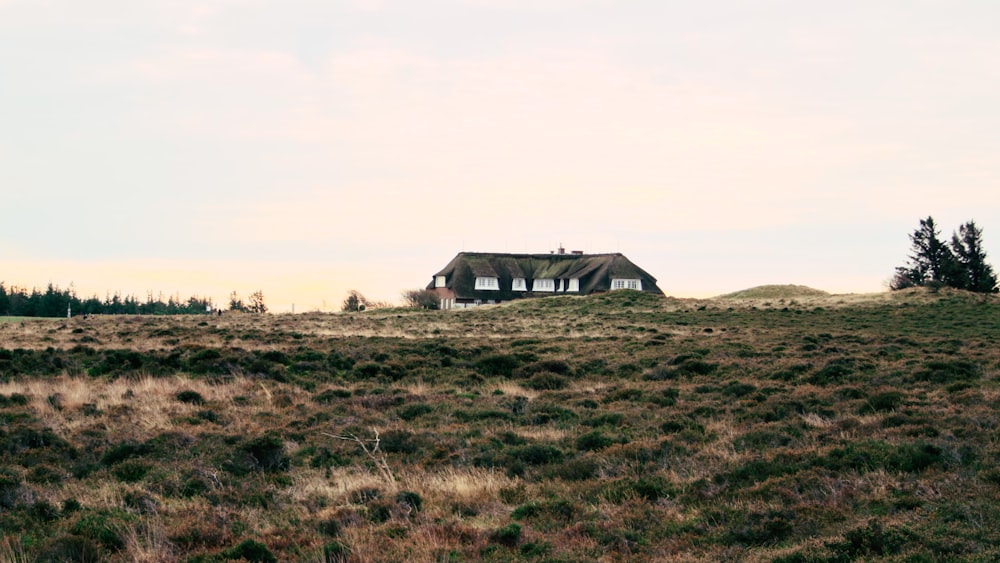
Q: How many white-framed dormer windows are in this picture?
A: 7